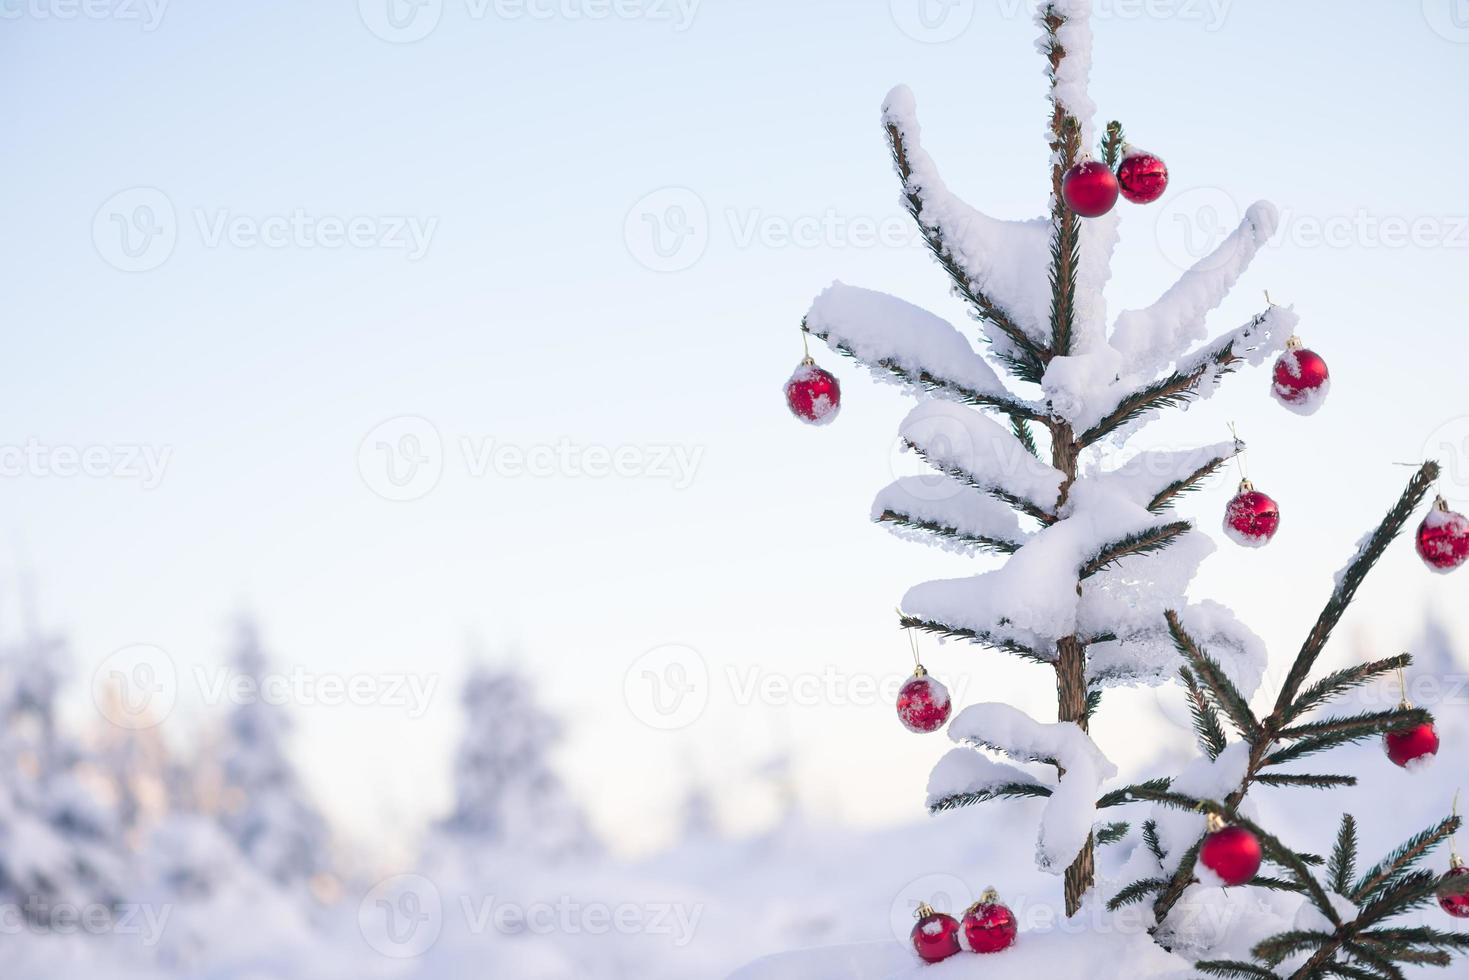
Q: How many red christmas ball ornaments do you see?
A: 12